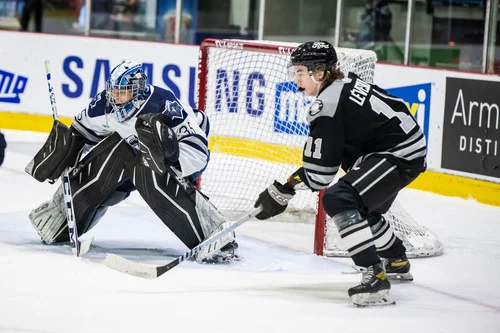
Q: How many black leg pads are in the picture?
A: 2